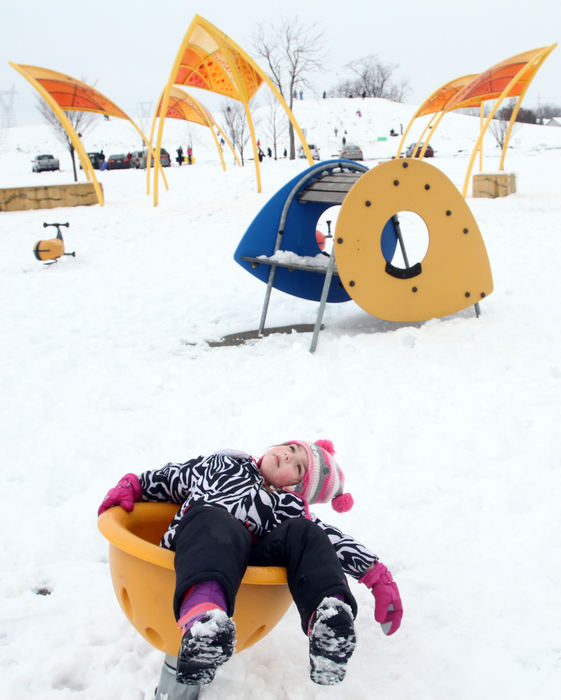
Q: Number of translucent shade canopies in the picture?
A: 5